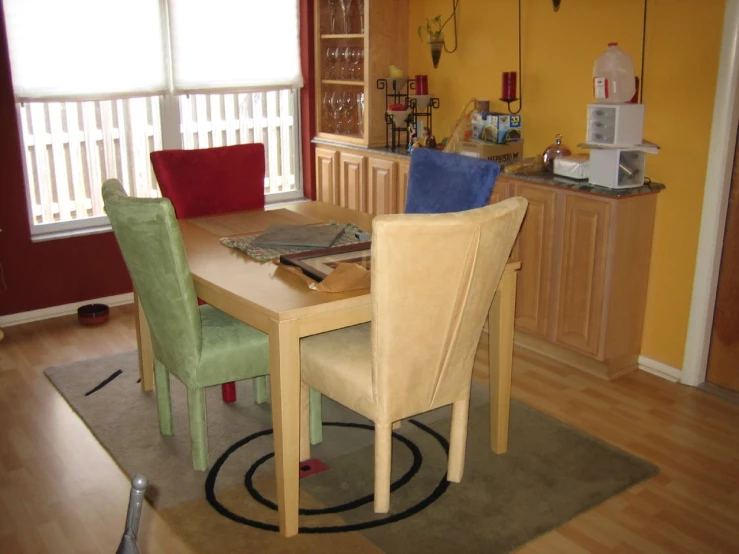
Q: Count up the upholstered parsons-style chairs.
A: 4